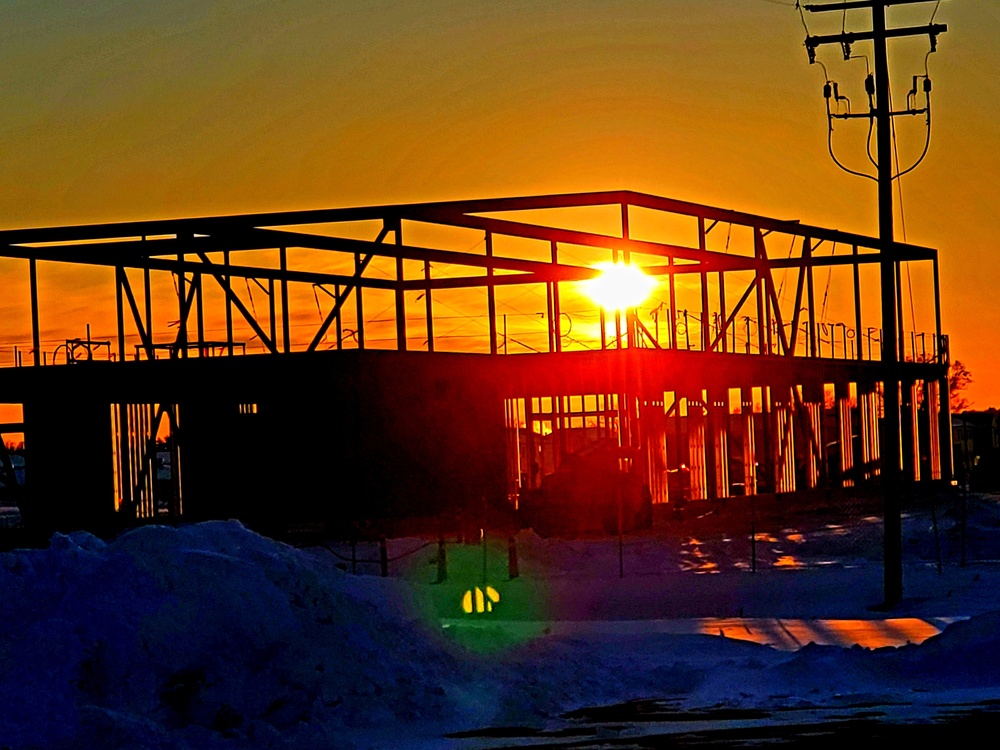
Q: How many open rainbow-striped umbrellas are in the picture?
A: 0